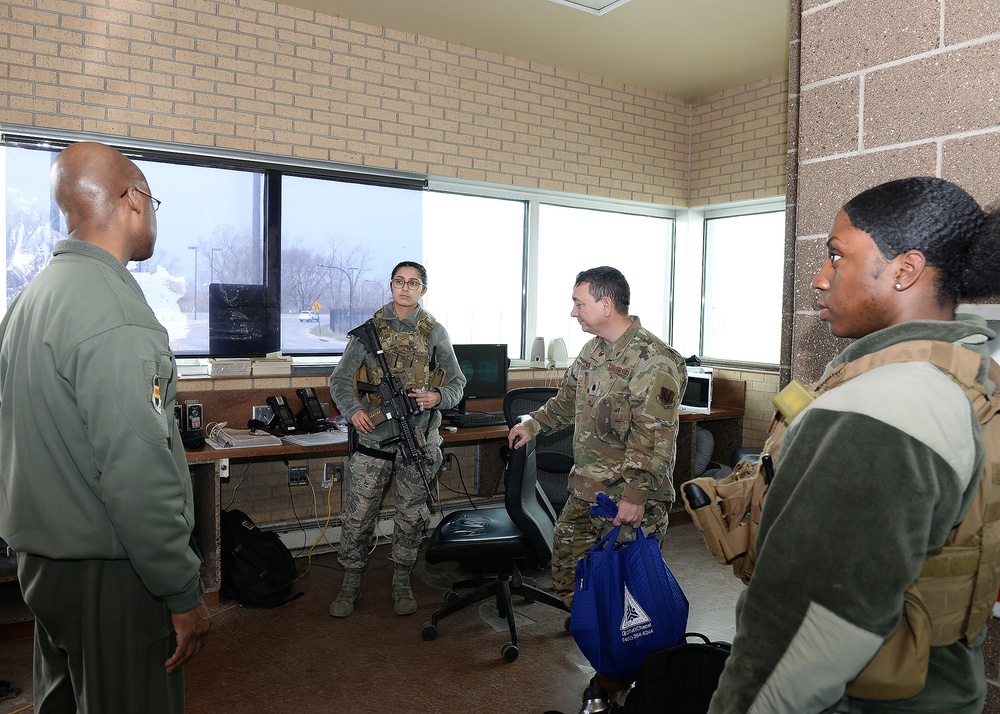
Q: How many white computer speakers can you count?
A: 2